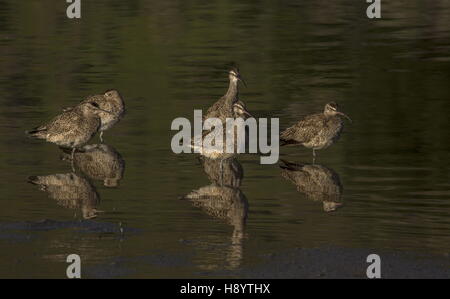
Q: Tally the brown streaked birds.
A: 5